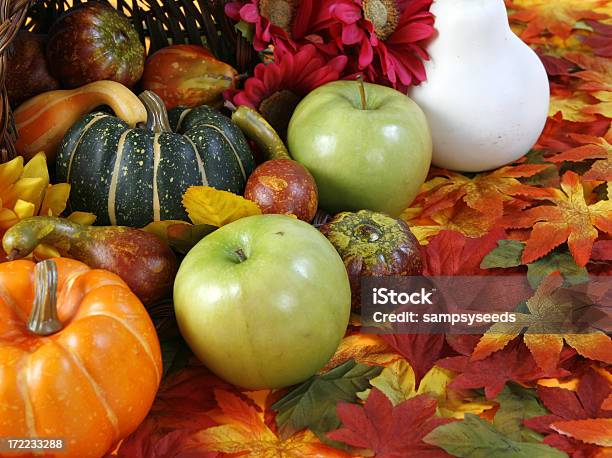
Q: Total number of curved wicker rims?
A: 1